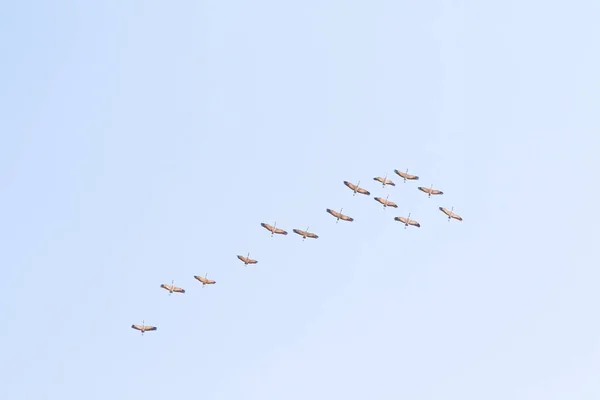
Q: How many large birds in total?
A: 14